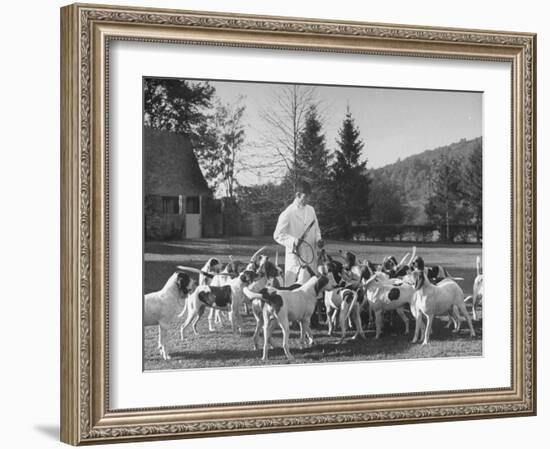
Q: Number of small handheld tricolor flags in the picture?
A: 0